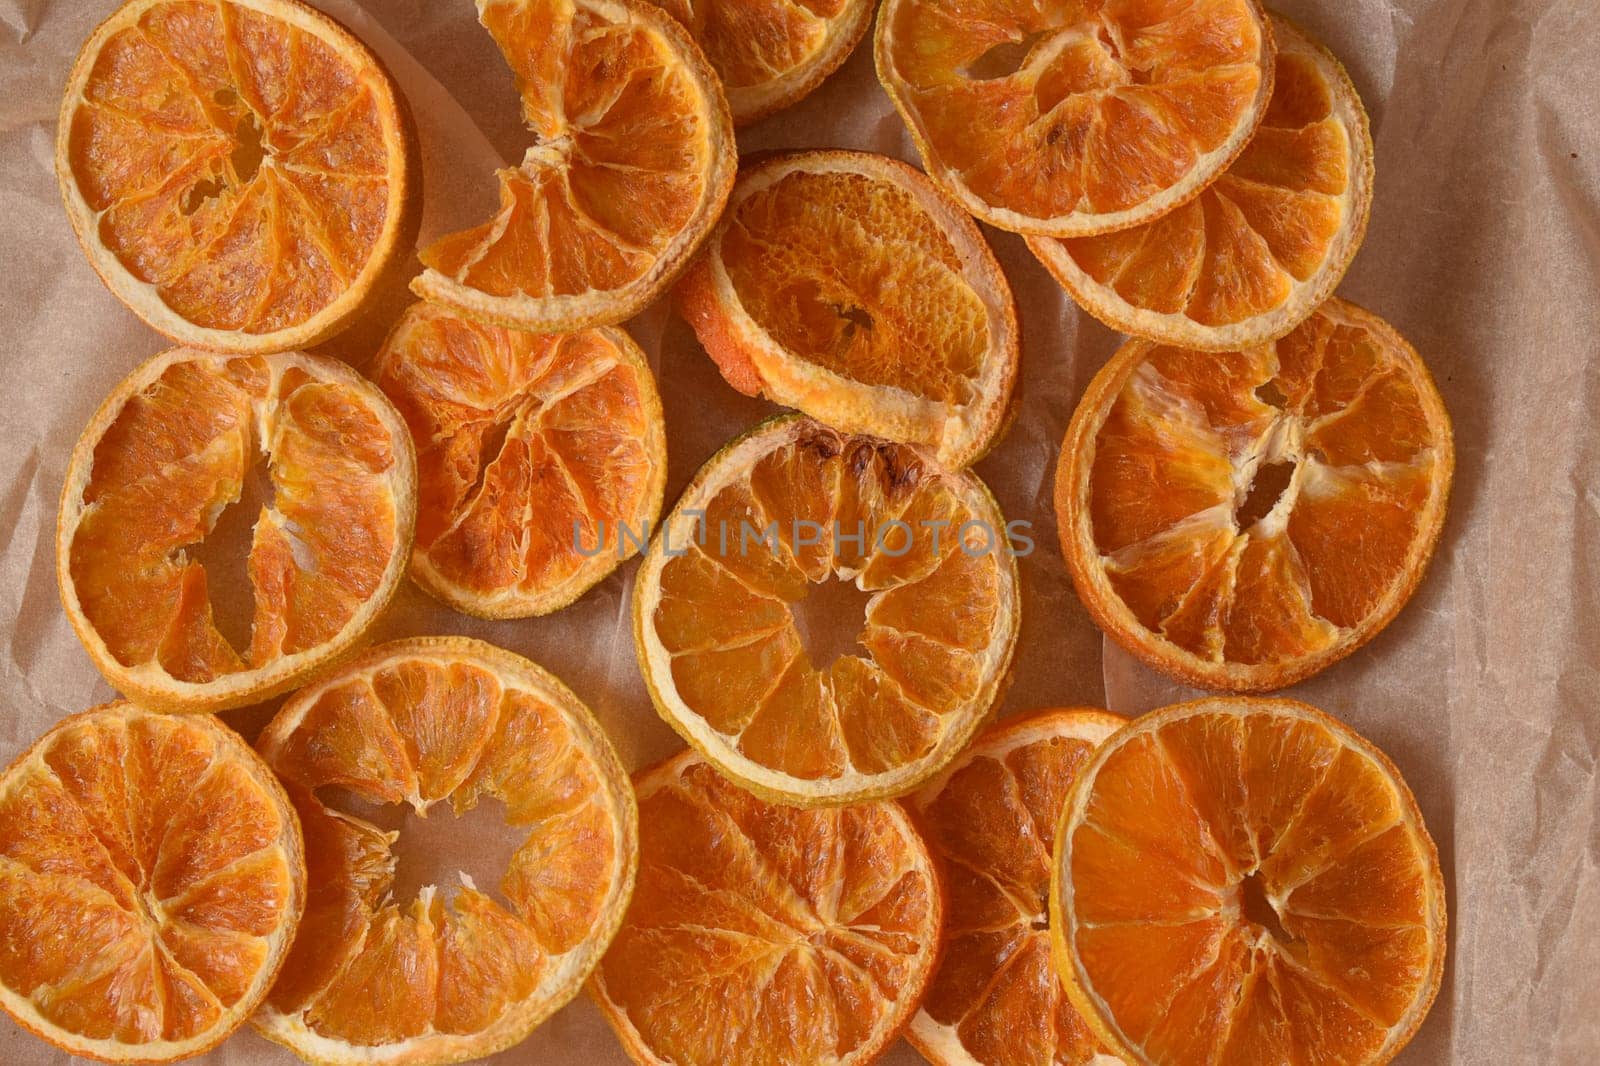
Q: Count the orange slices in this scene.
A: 15